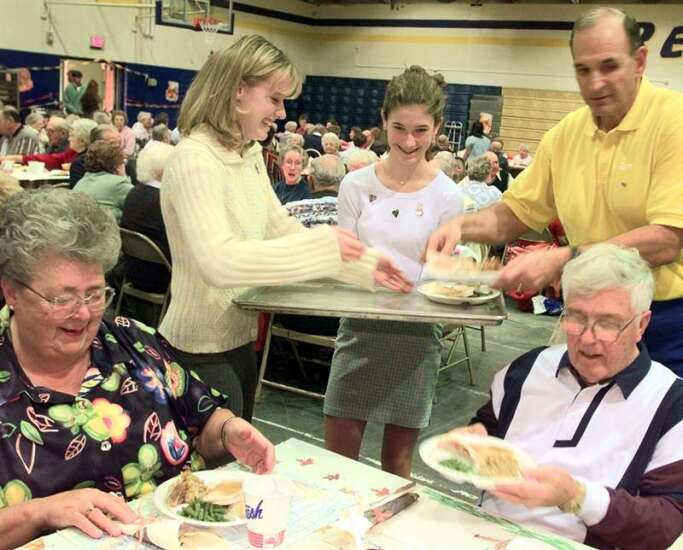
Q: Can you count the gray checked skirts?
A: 1